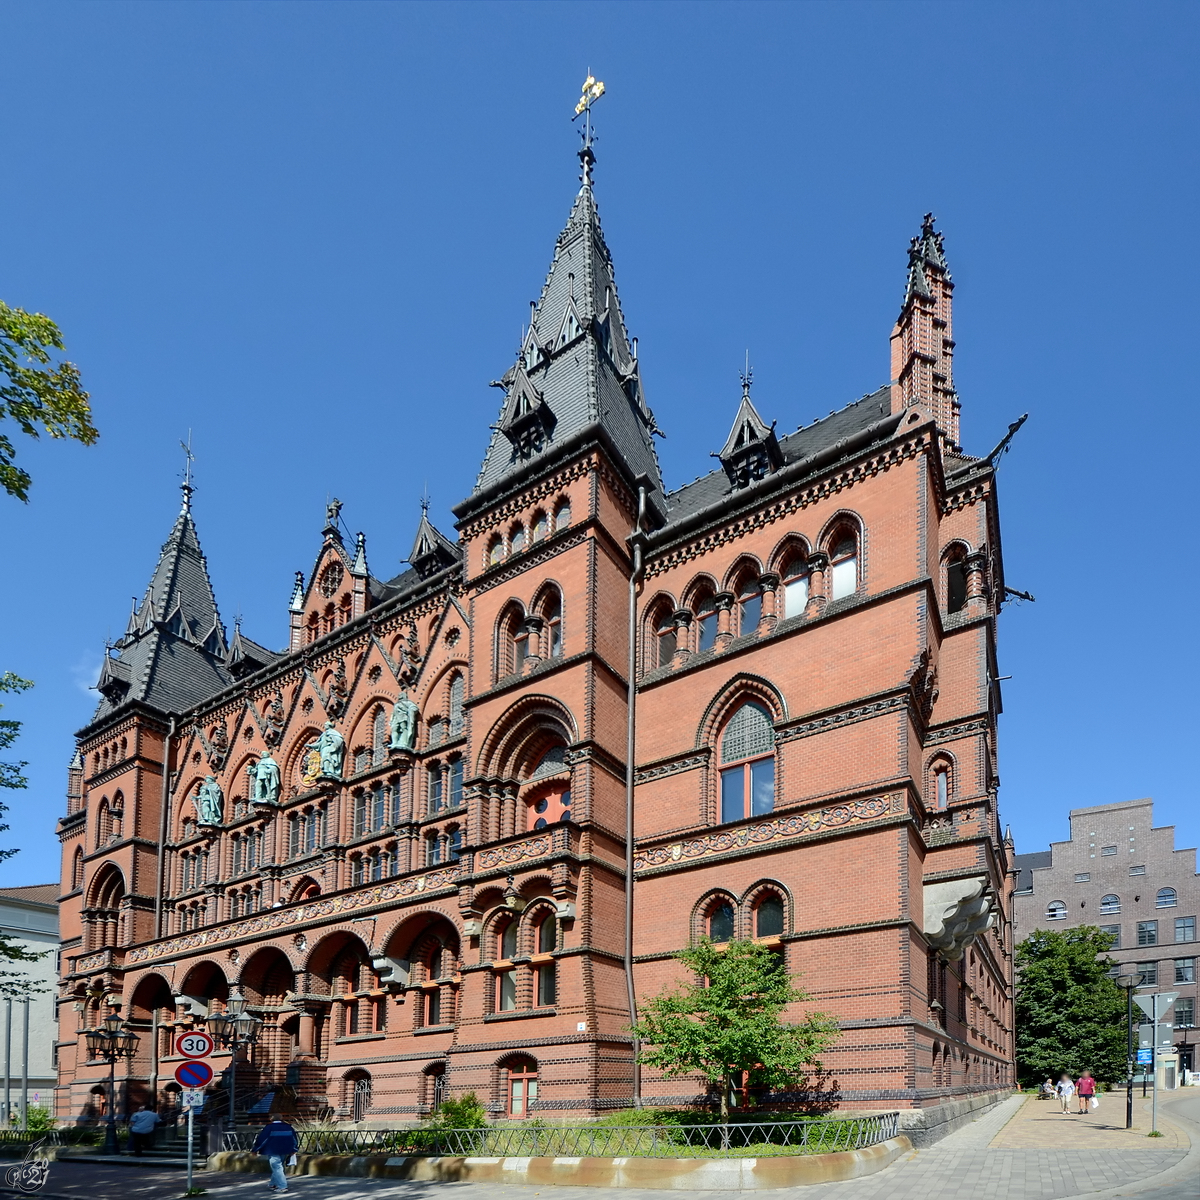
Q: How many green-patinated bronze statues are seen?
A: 4